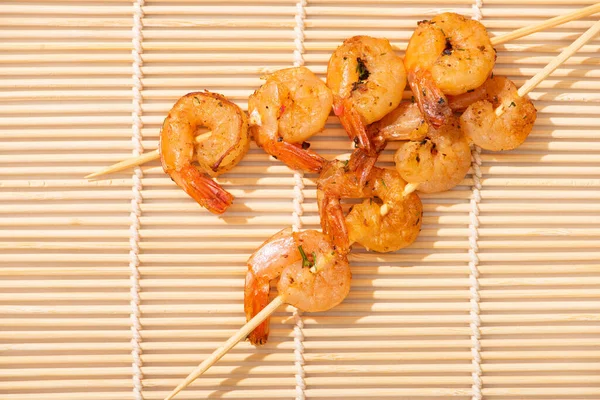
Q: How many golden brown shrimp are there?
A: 8